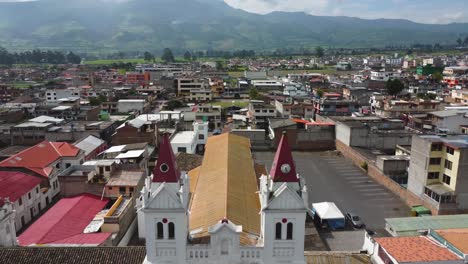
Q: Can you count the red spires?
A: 2